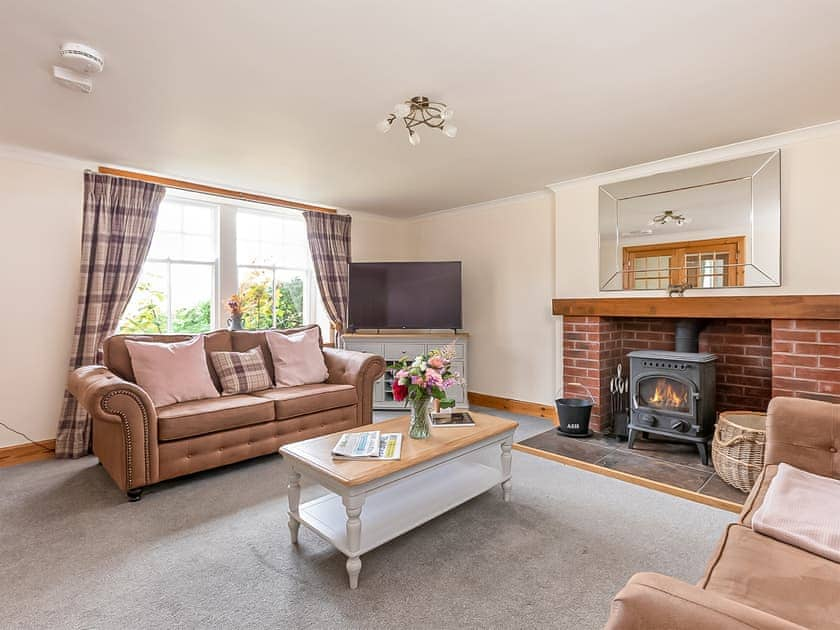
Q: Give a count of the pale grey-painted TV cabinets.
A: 1